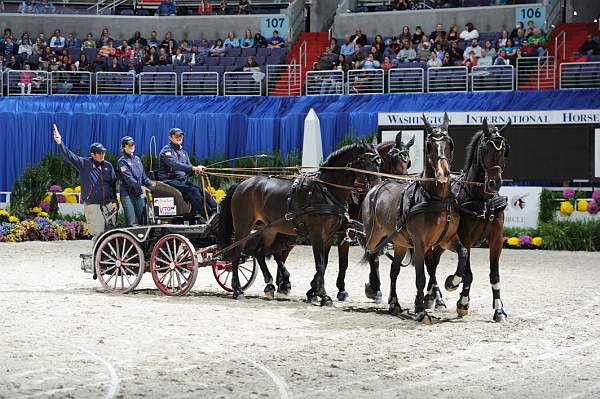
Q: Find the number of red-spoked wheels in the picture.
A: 3